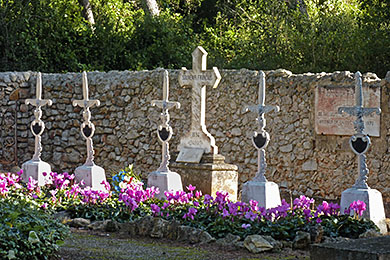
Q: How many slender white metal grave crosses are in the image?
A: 5